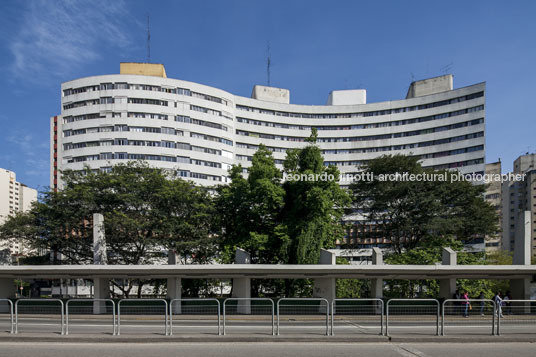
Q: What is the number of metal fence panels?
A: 11